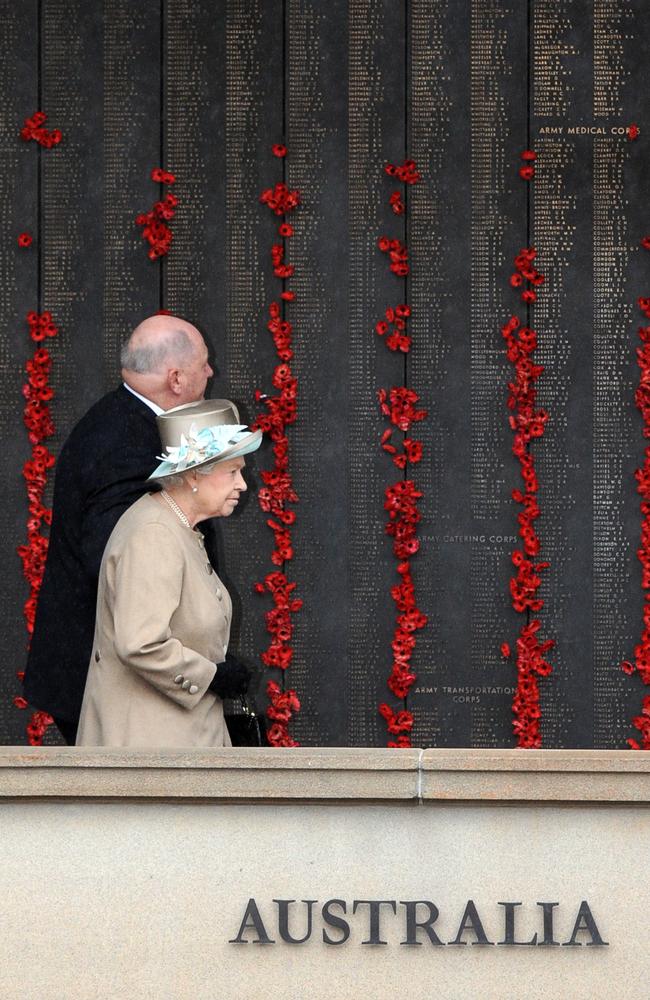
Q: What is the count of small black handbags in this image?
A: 1